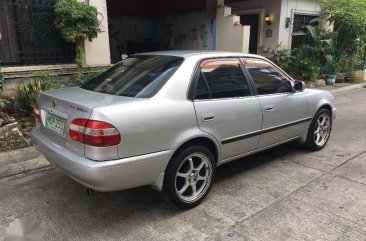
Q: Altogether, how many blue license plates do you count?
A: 0